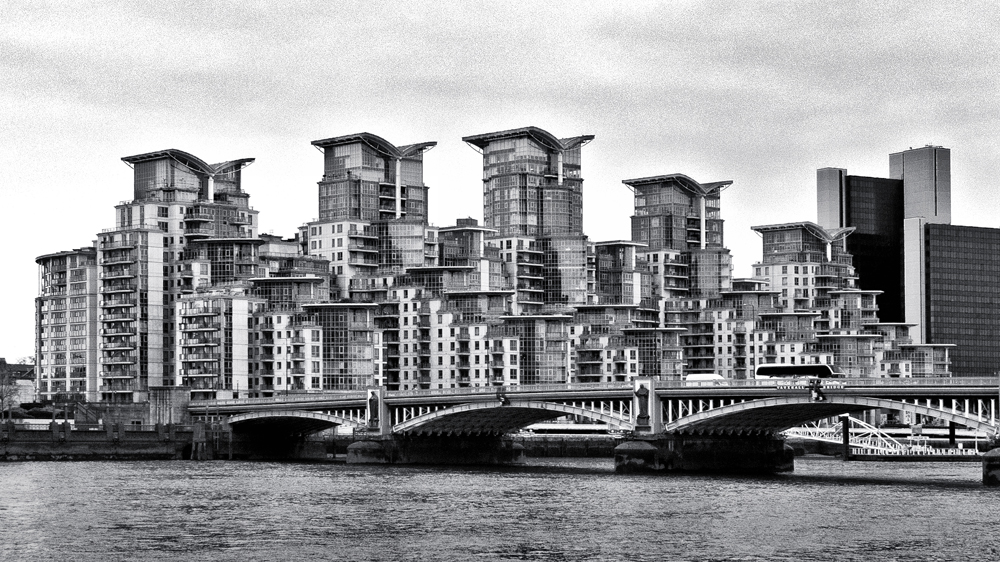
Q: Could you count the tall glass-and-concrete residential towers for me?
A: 5